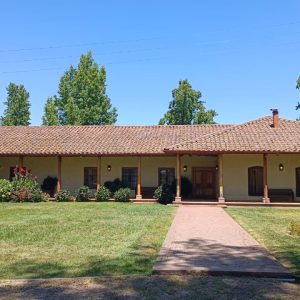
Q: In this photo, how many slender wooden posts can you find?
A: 7